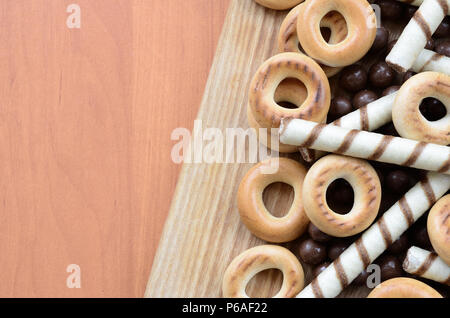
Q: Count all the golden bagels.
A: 11